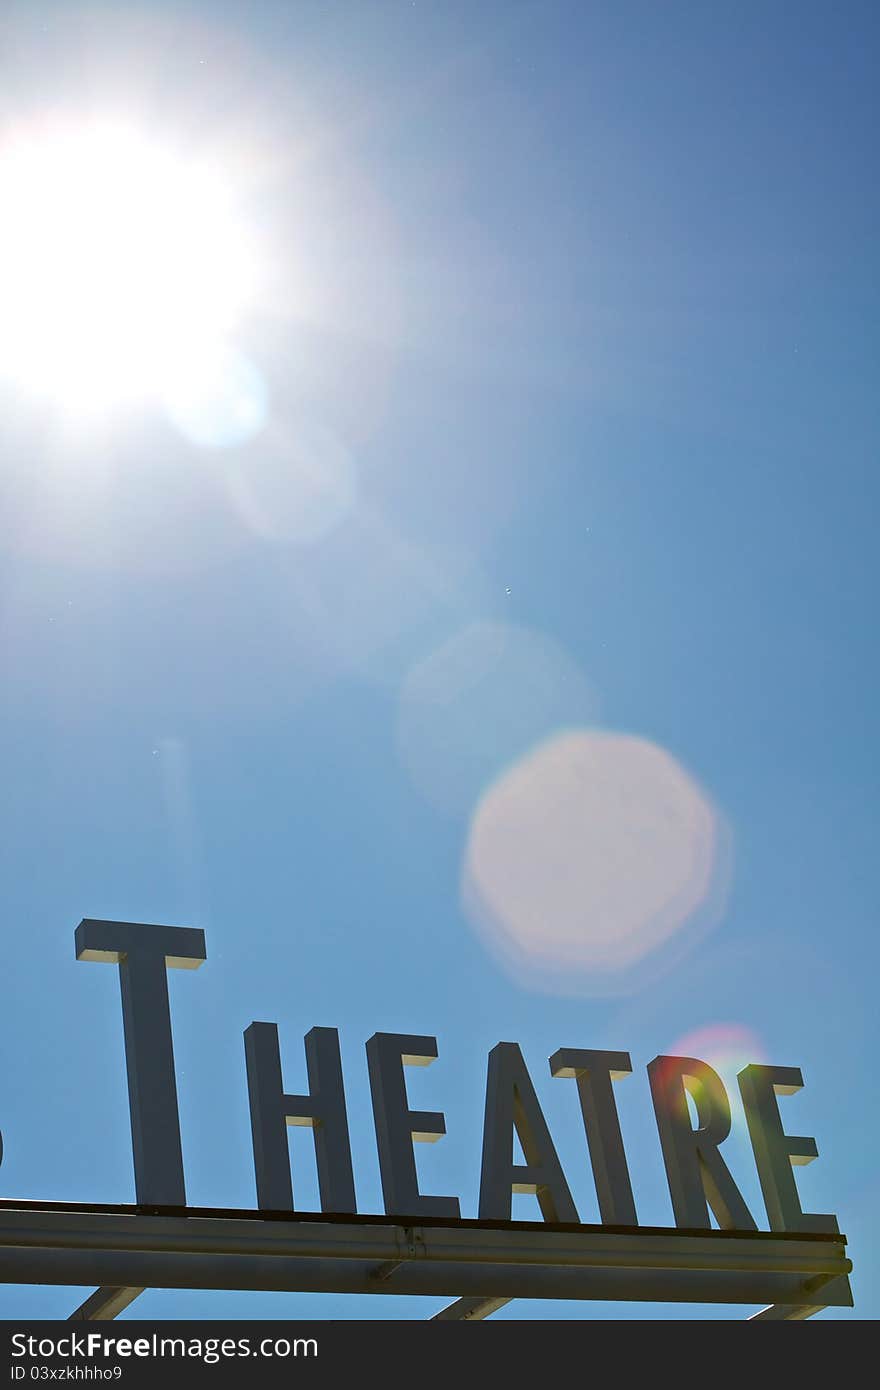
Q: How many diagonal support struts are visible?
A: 3